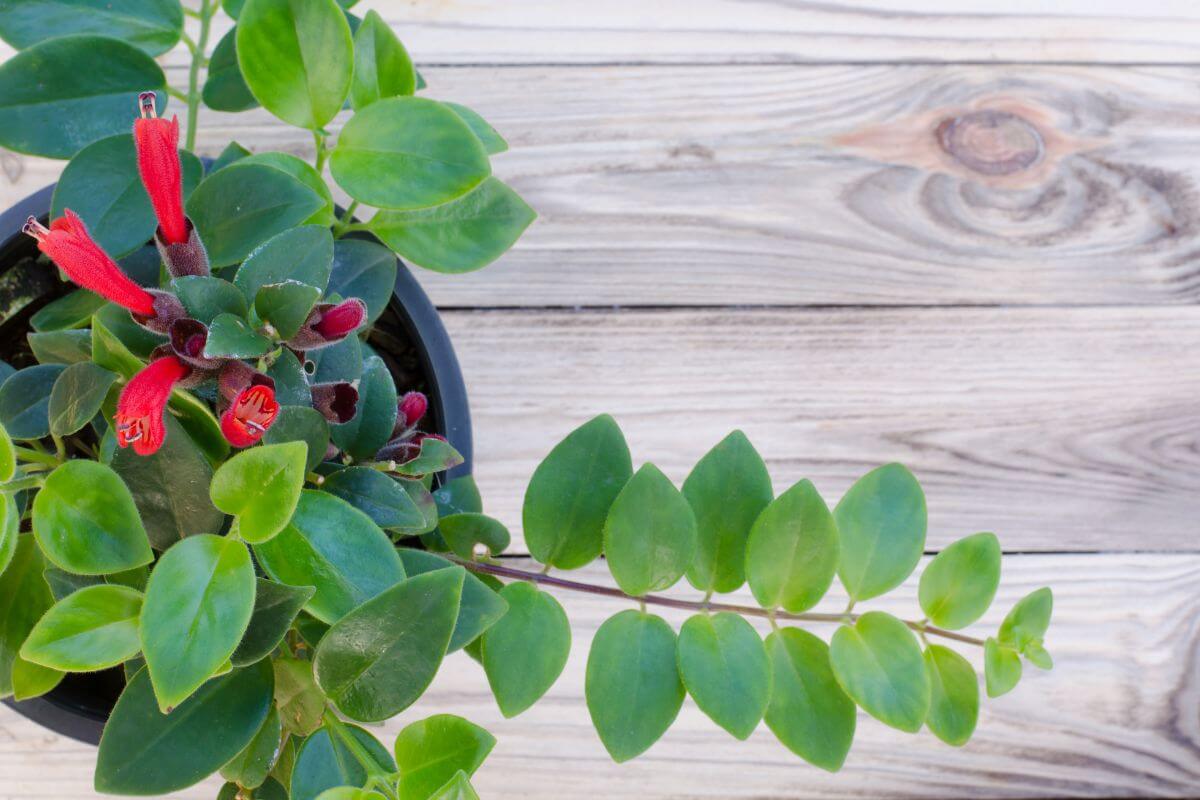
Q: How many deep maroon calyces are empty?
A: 1